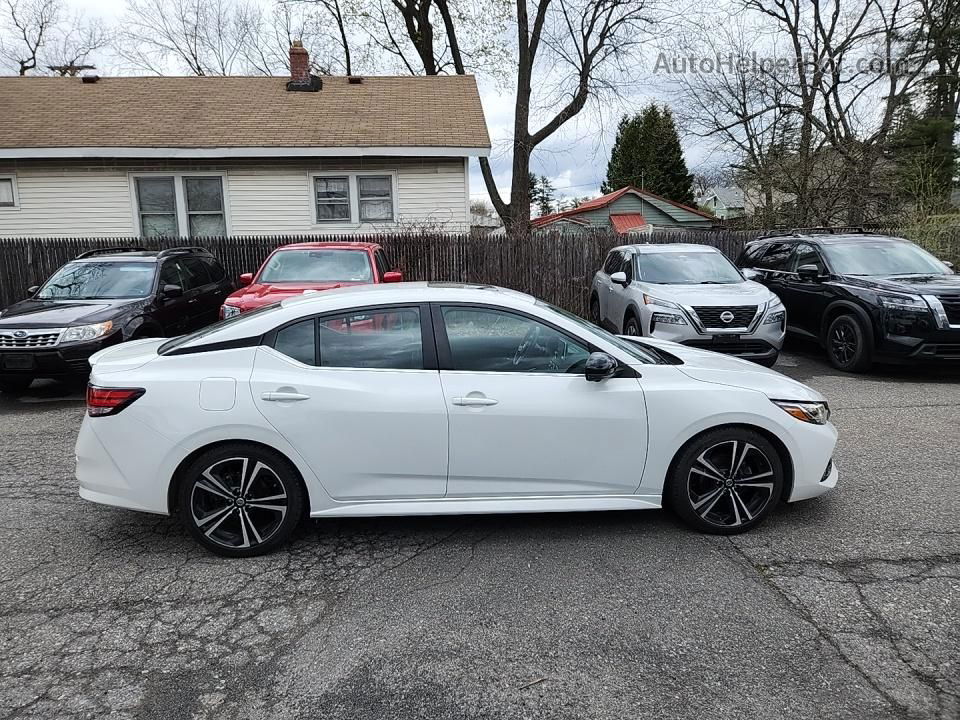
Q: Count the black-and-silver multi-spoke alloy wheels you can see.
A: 2